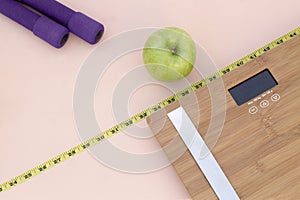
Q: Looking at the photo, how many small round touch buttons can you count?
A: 3